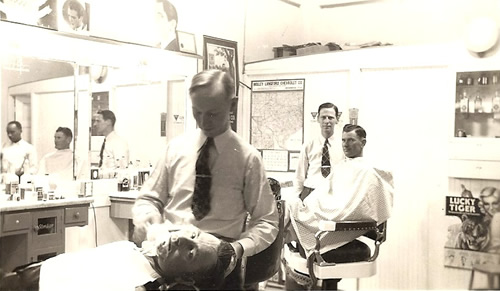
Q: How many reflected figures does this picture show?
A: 3